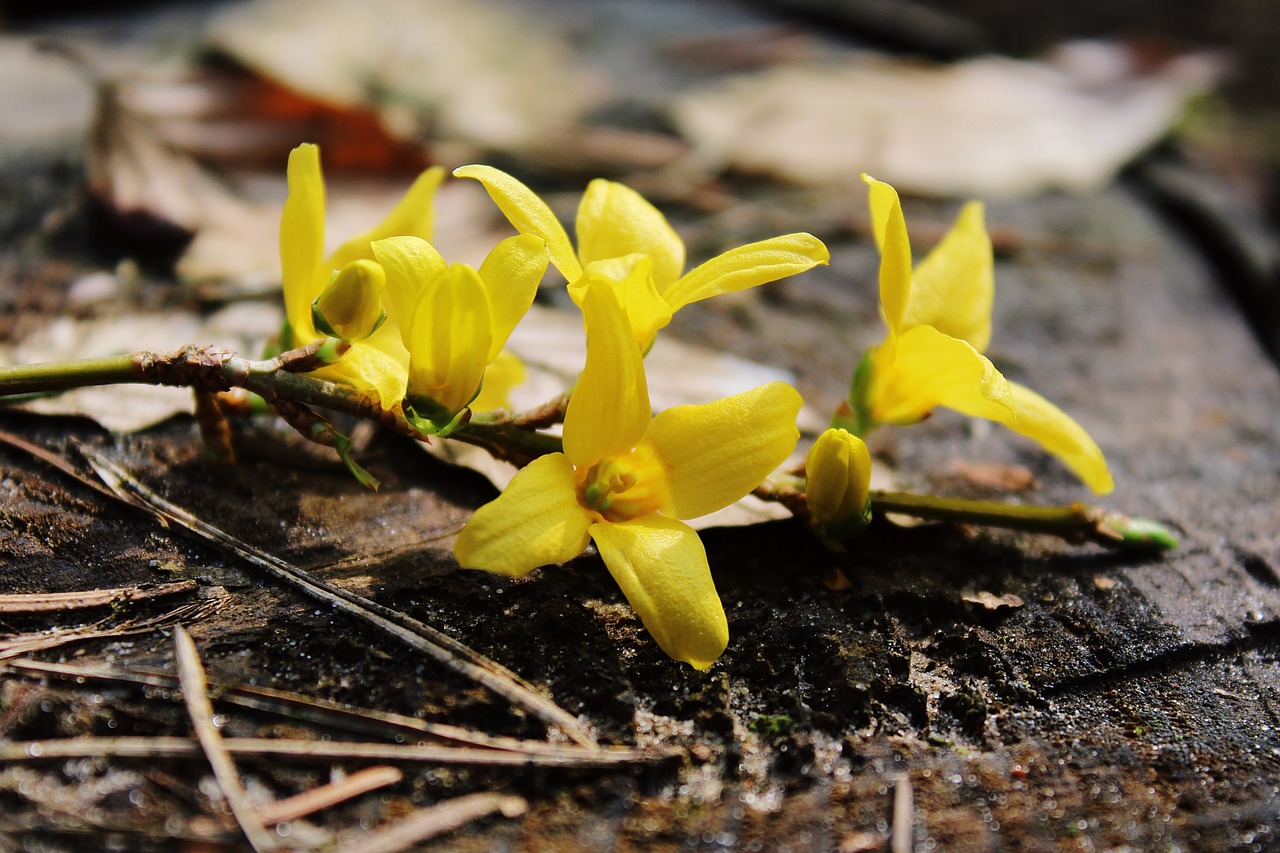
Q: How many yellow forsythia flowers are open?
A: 5